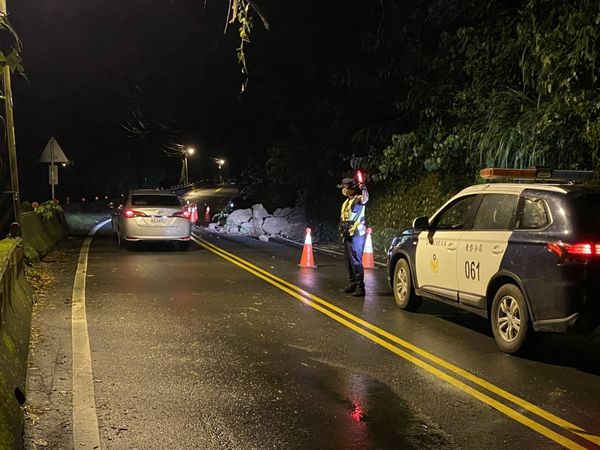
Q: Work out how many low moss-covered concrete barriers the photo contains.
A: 2